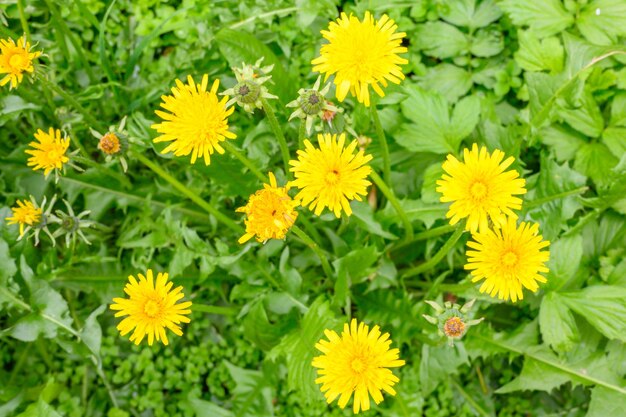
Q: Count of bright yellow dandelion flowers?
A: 11